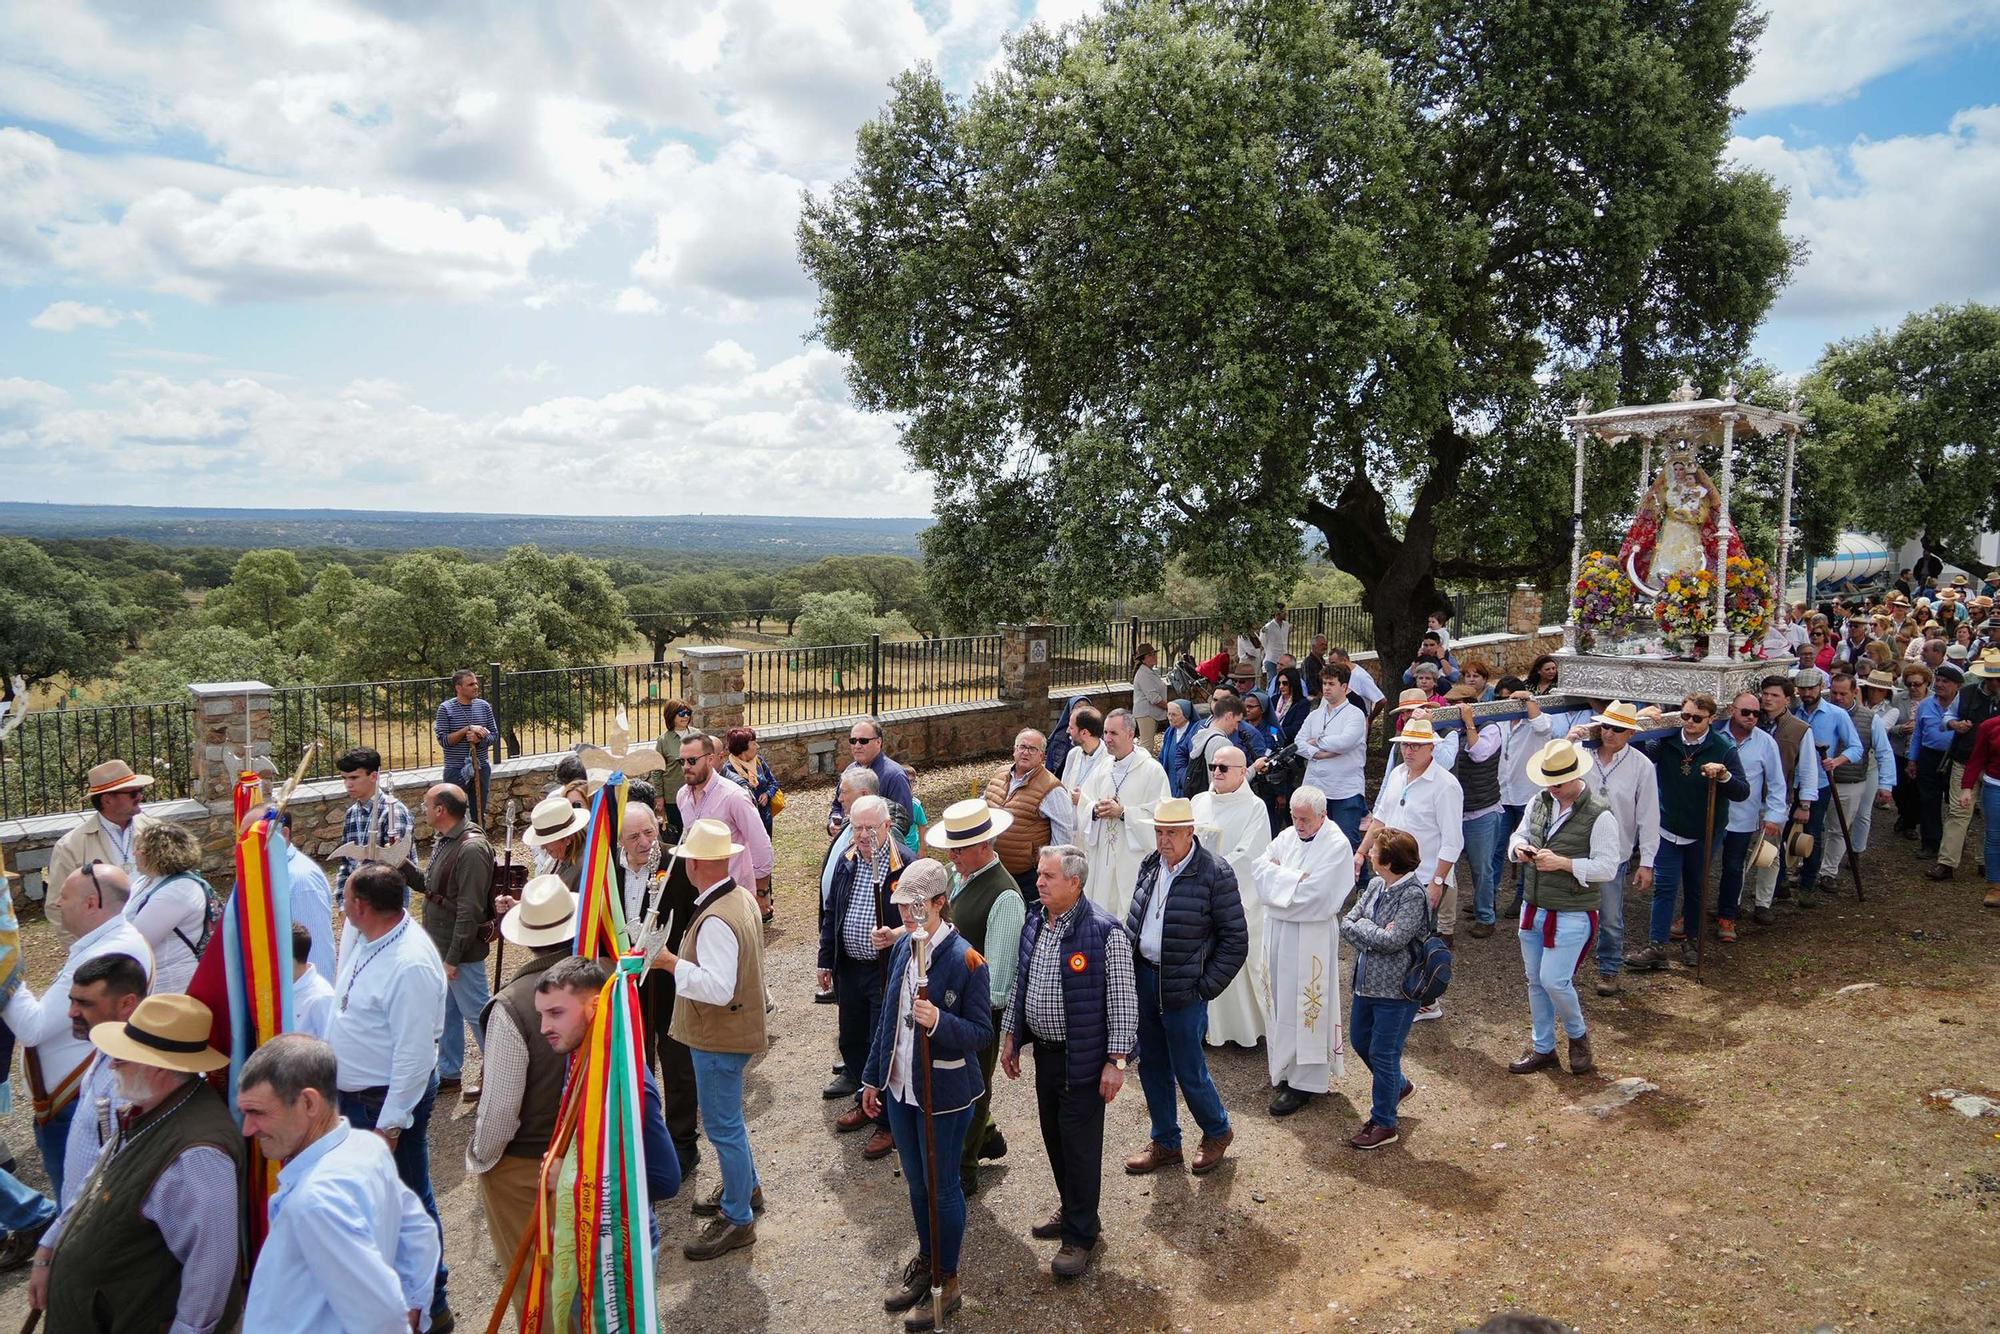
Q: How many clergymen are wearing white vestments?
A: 4